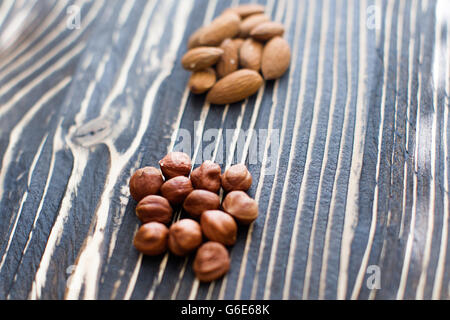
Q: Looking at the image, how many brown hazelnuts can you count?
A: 12